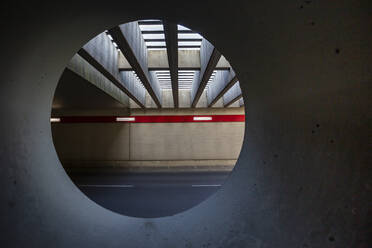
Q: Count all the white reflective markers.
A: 3